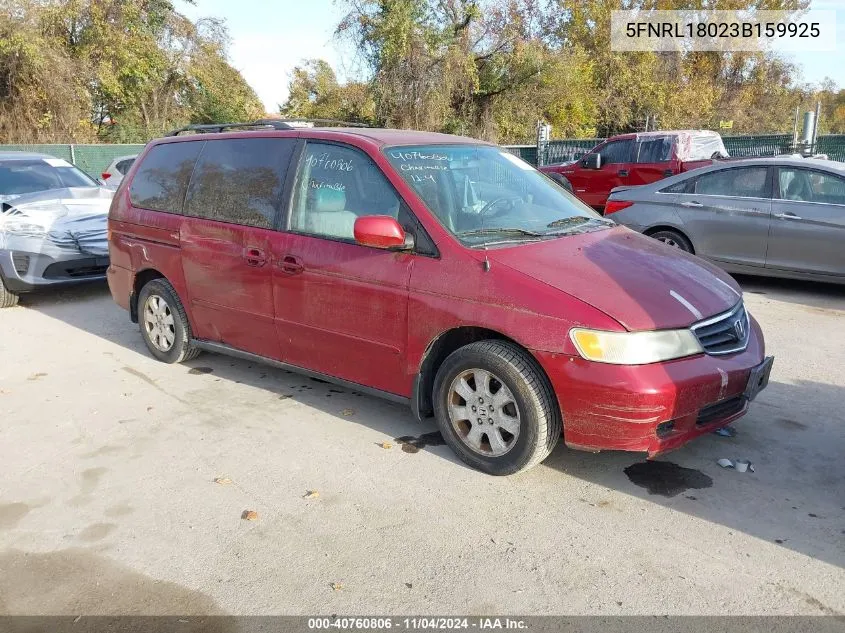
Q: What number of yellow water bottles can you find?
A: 0